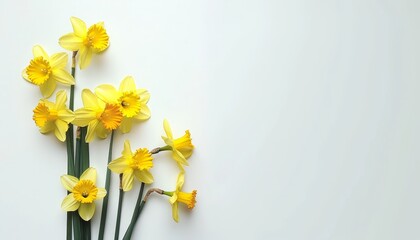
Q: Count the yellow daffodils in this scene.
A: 9